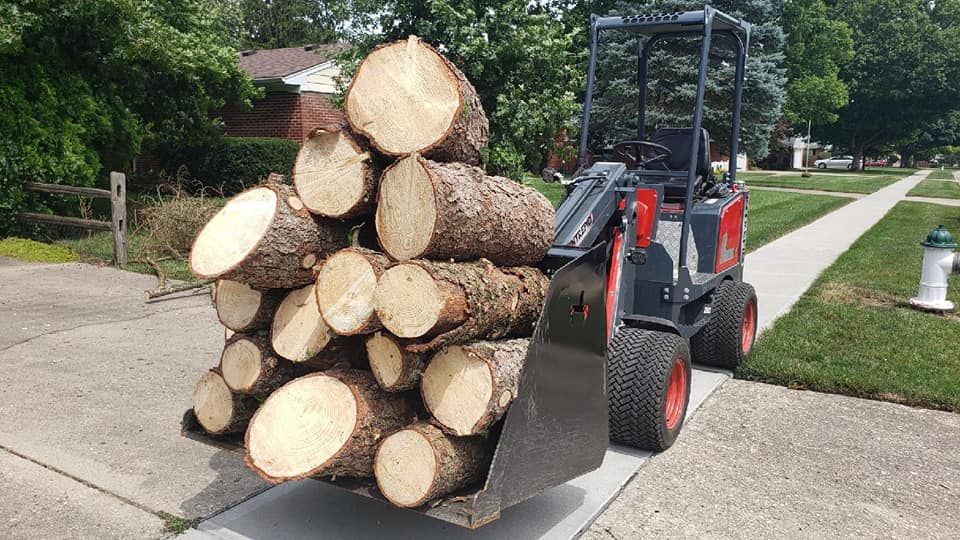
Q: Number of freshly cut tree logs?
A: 14